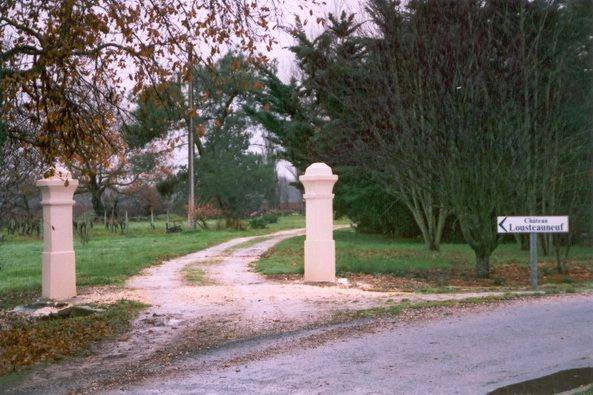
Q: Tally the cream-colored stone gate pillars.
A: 2